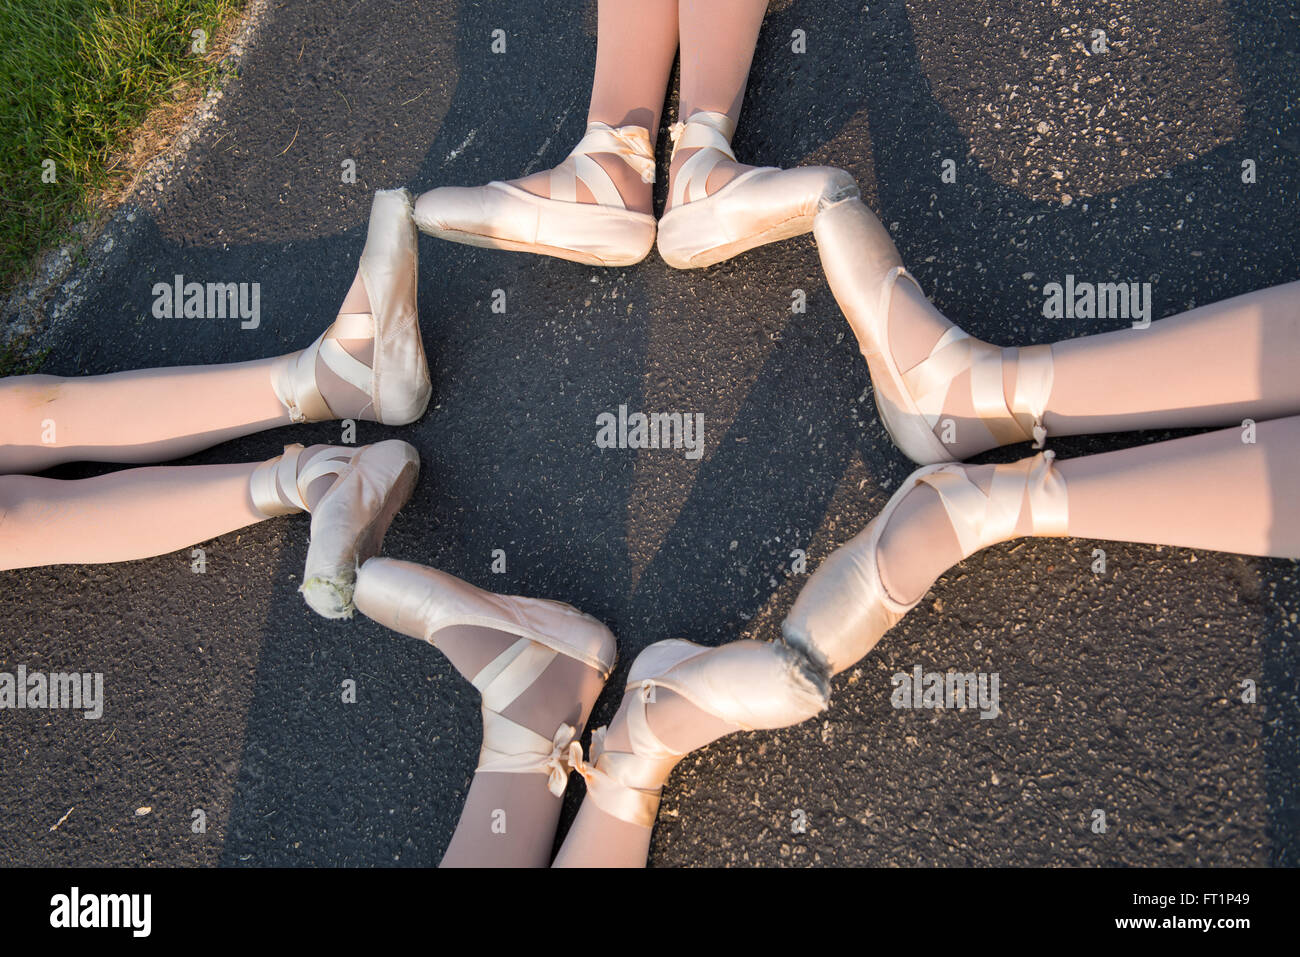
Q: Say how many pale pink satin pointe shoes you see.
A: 8